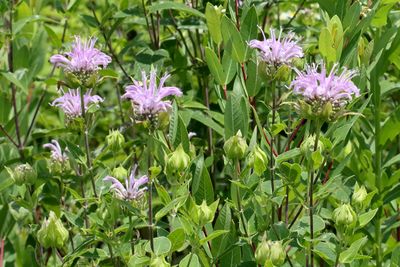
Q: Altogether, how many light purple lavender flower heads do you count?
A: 7